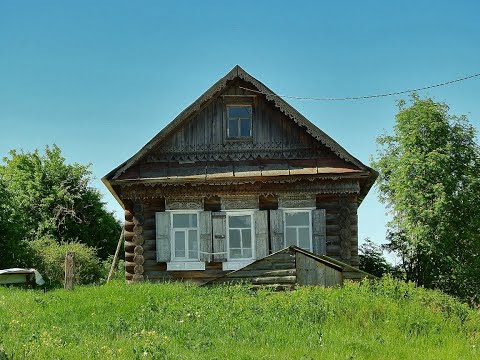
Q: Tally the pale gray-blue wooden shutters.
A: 6